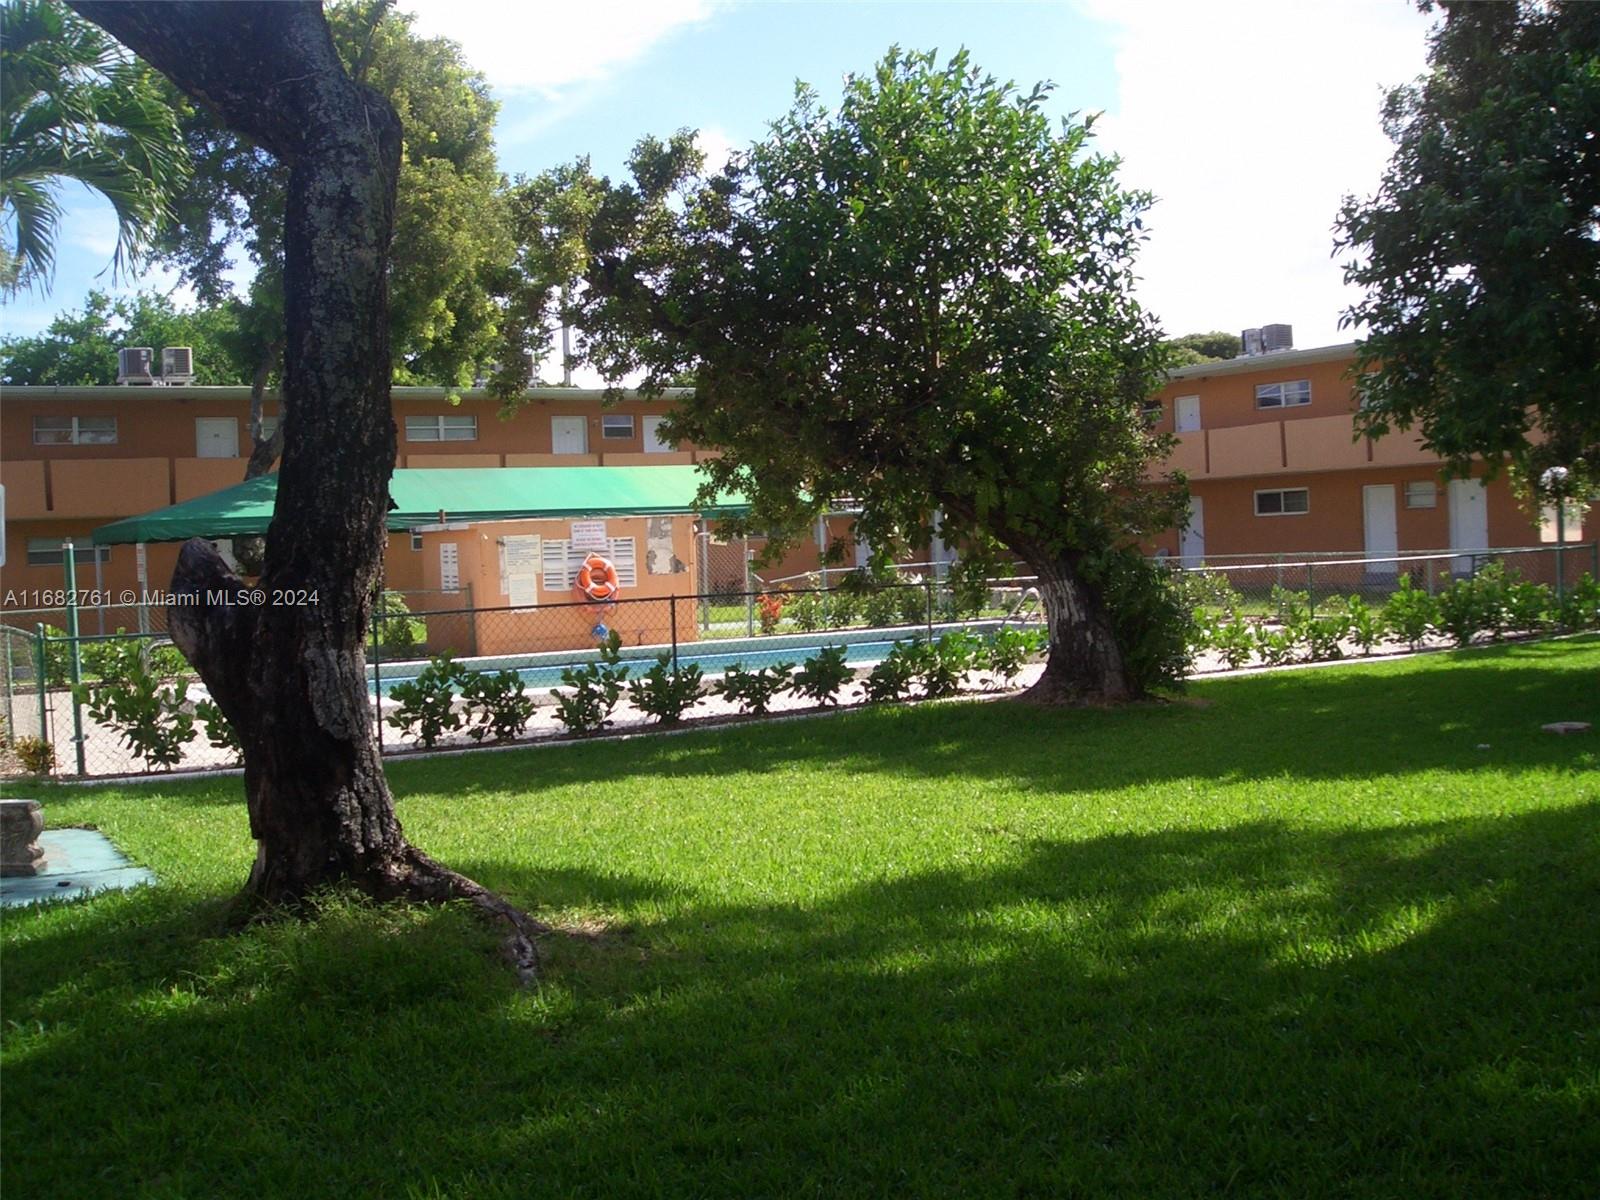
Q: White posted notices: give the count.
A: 3